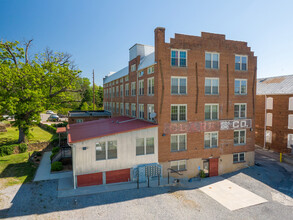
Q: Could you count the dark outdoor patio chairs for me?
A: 0